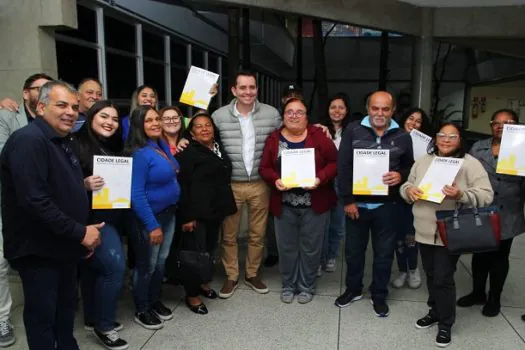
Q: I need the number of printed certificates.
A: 7